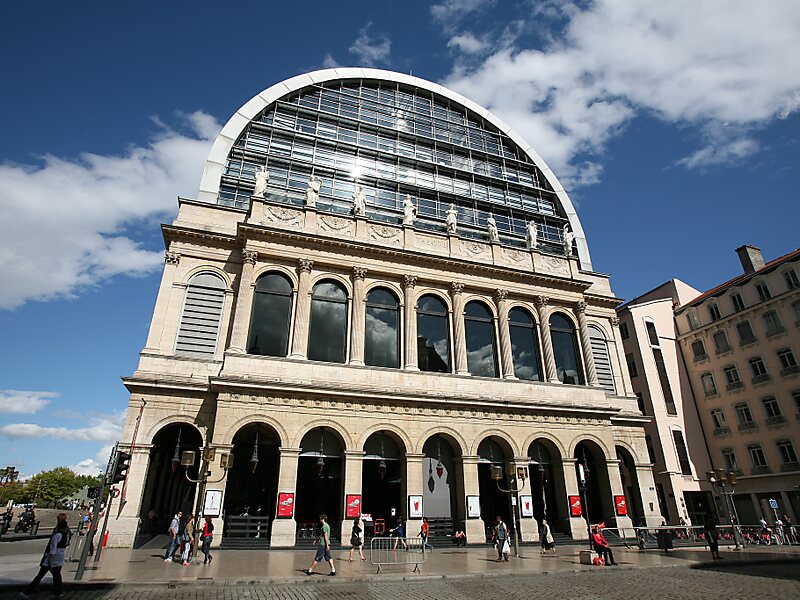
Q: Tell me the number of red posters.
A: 4